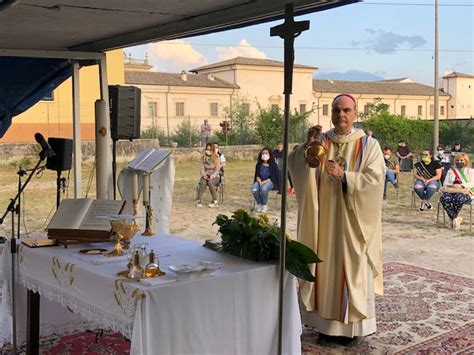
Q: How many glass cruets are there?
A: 2